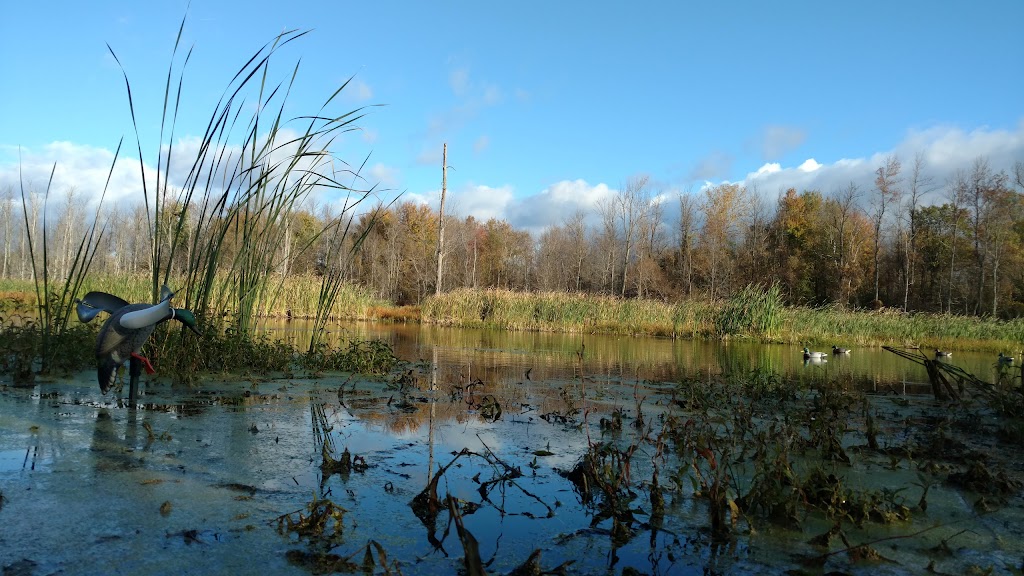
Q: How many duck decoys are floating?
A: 4